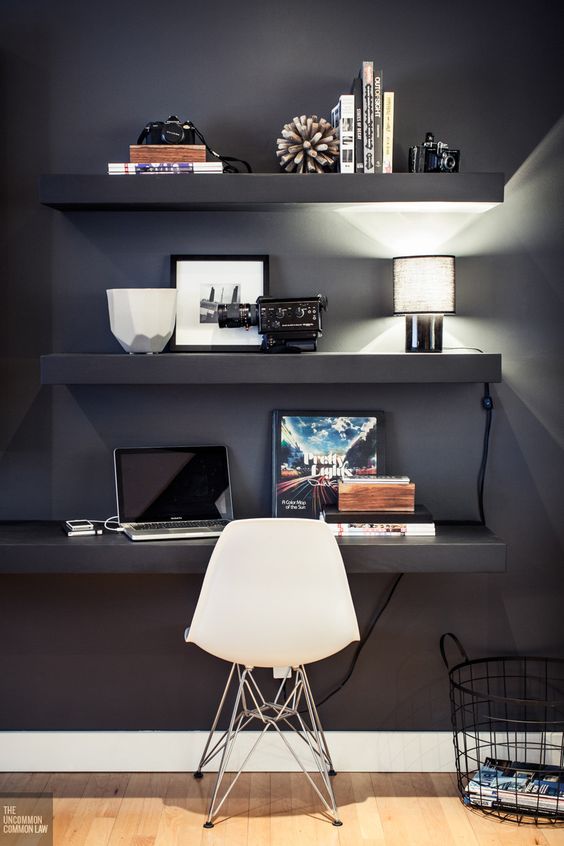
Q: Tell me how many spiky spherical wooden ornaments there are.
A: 1